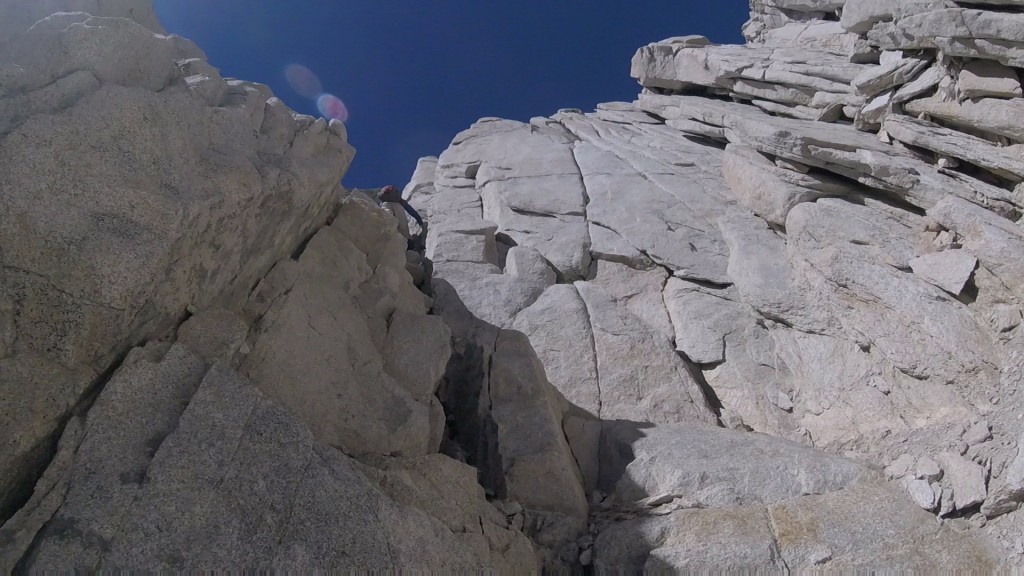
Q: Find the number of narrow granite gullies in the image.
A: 1